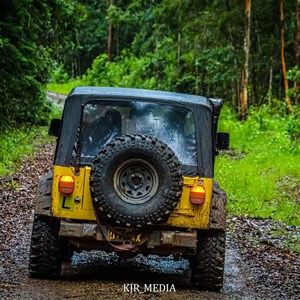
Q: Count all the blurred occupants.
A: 2